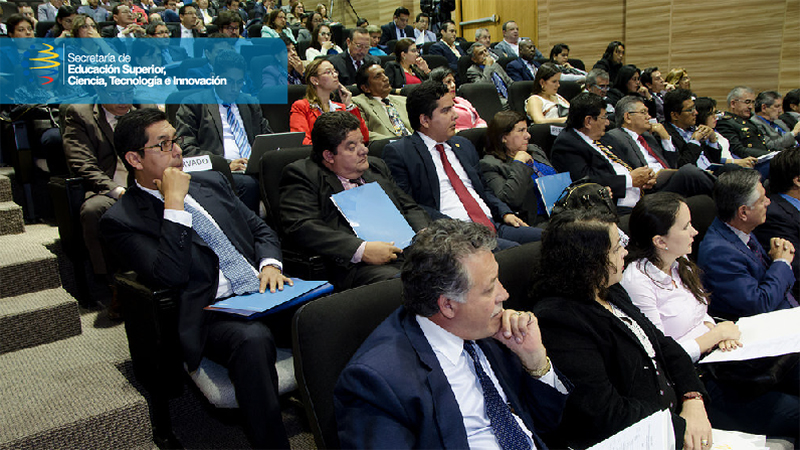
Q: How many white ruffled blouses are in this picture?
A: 1